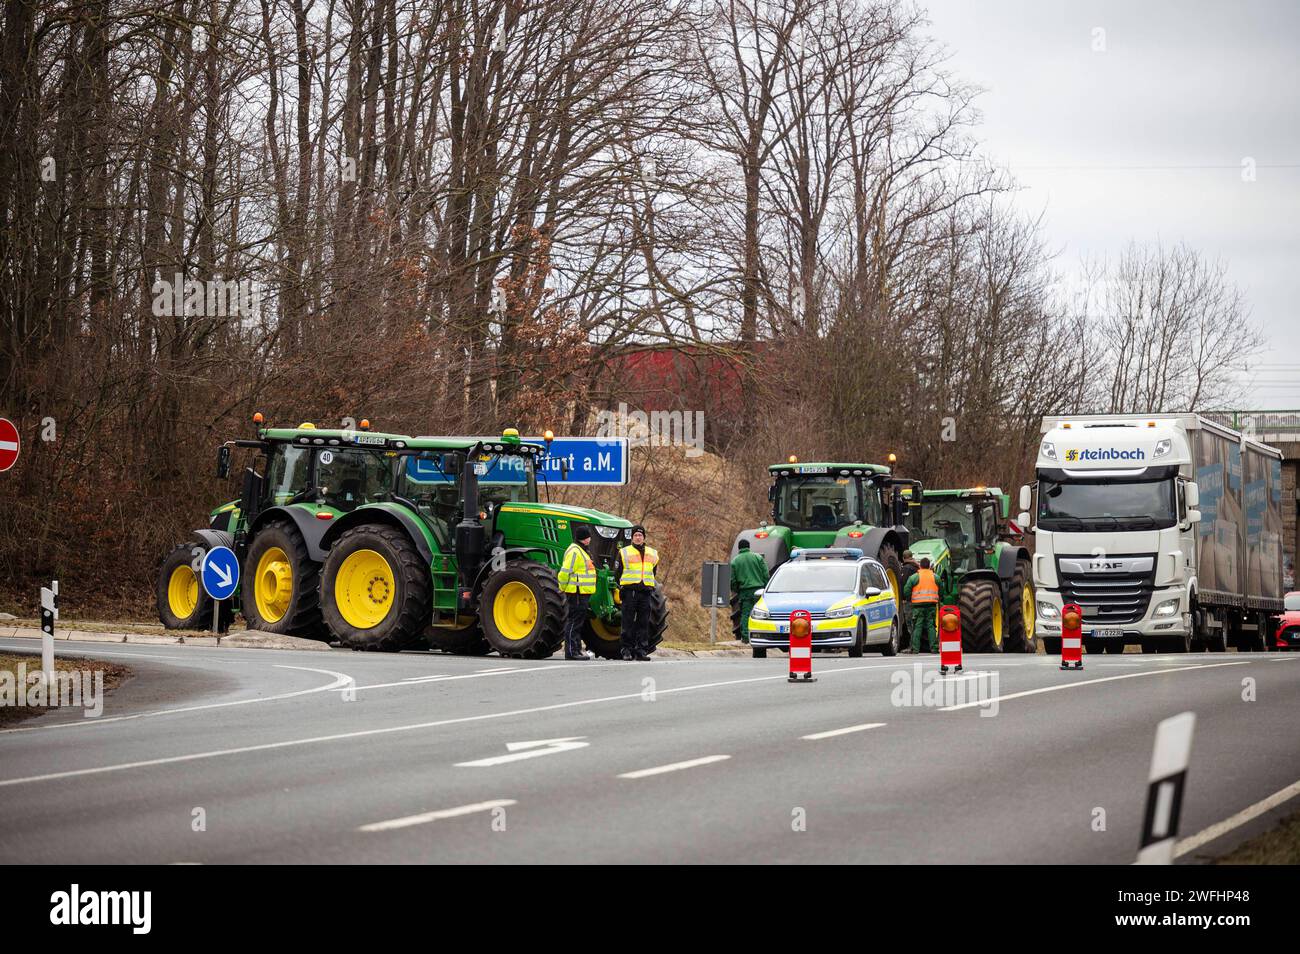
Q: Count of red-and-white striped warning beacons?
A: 3